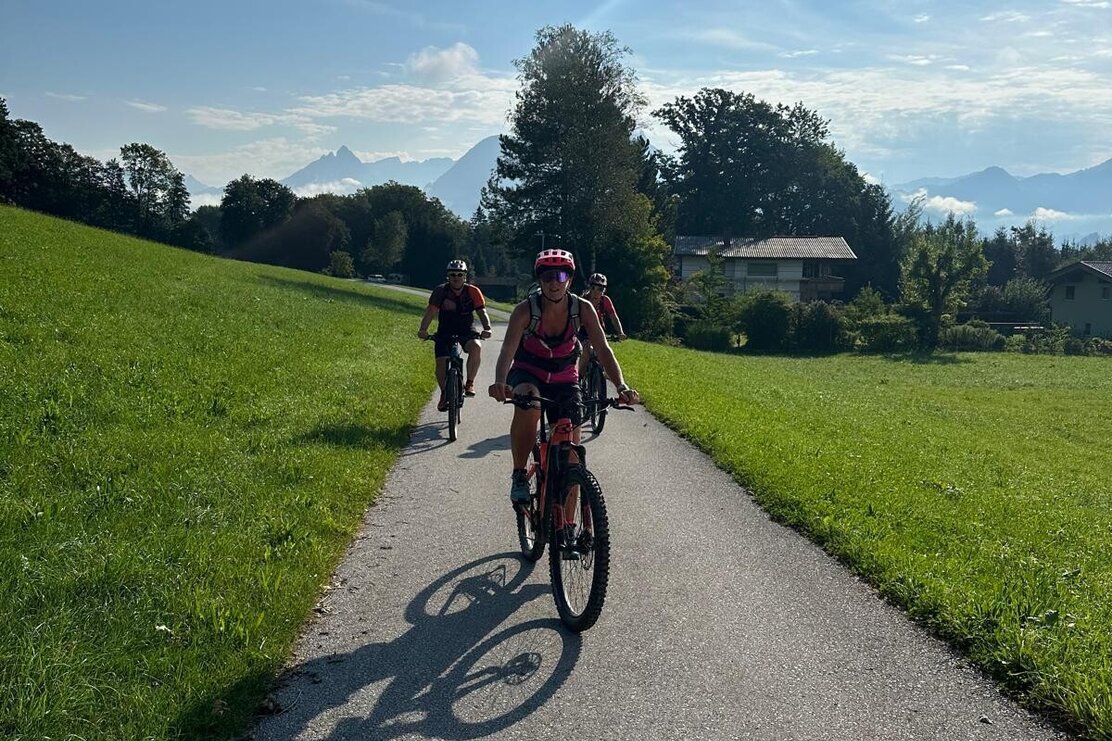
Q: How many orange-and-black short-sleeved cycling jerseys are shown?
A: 1